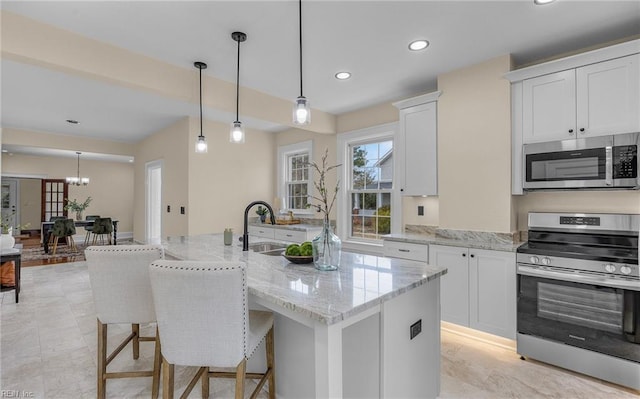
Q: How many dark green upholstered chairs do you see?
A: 4